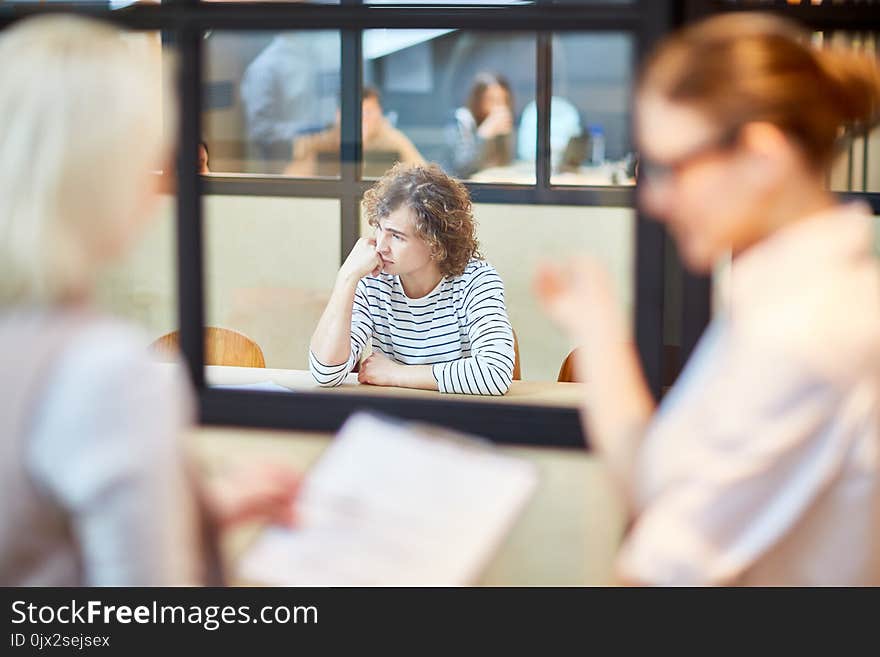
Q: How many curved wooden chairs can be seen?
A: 3